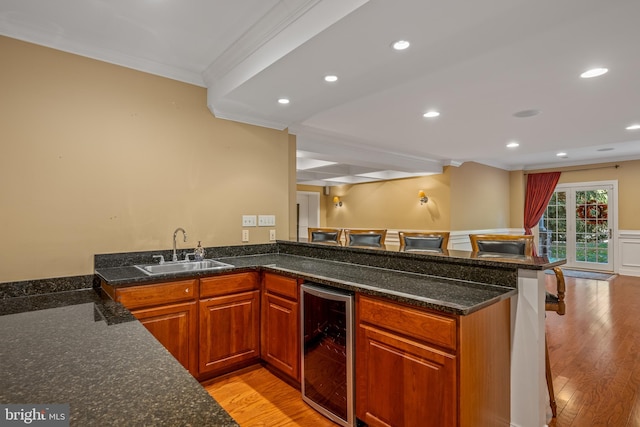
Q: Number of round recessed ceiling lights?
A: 8